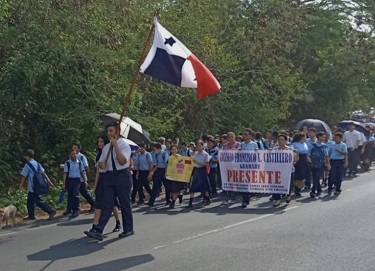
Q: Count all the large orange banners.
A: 0